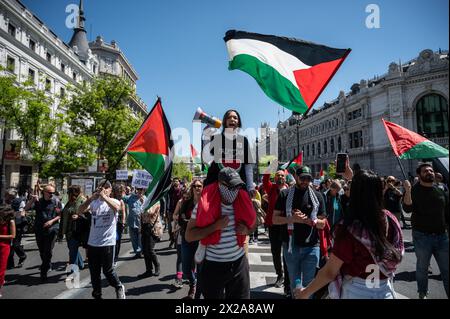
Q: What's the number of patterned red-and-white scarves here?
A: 1